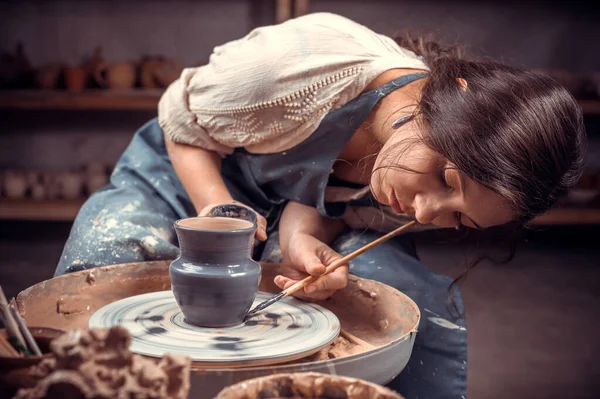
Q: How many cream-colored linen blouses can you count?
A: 1